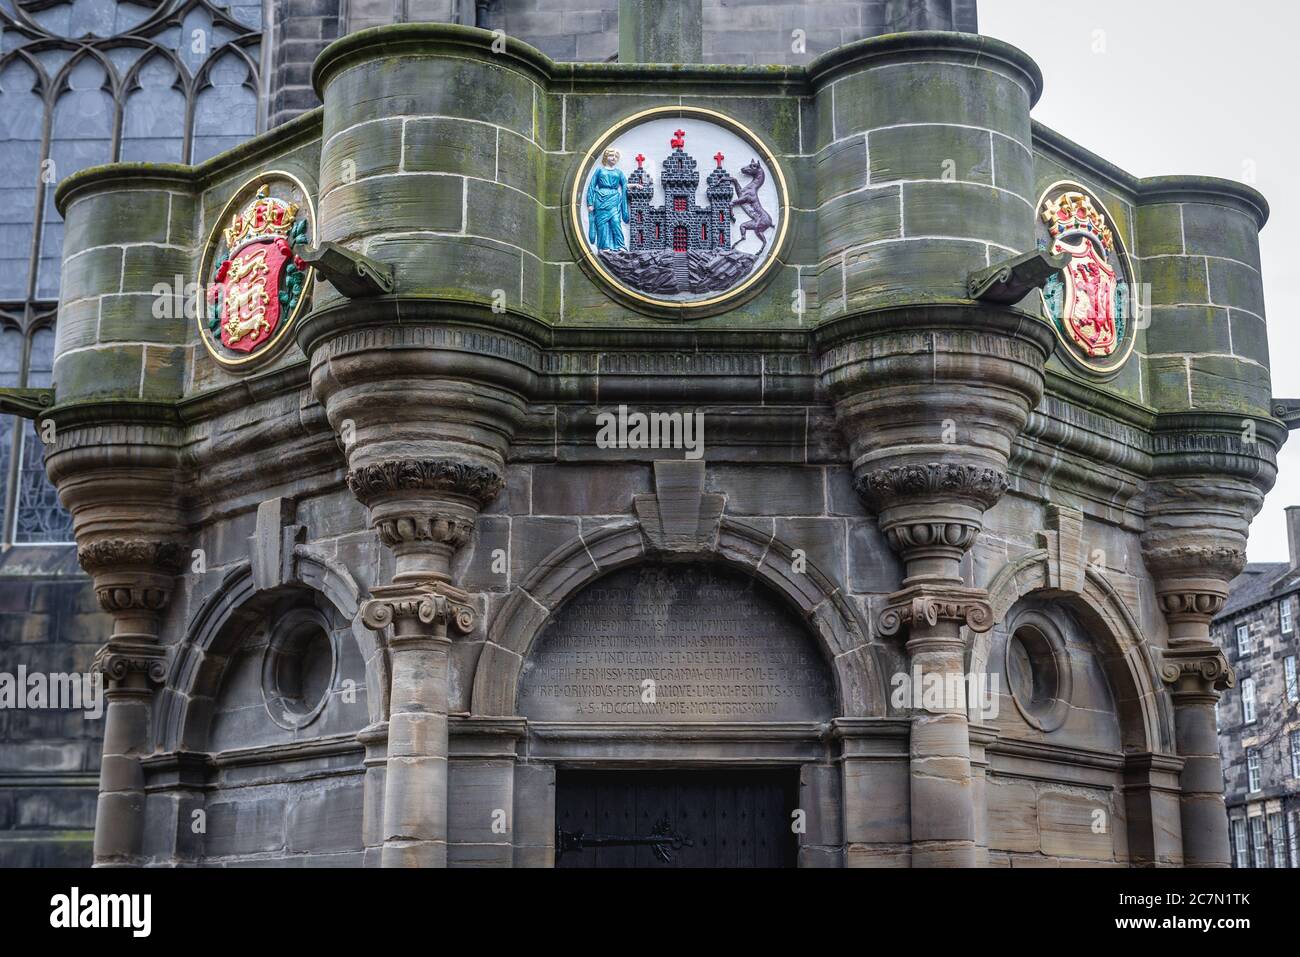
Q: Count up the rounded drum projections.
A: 4